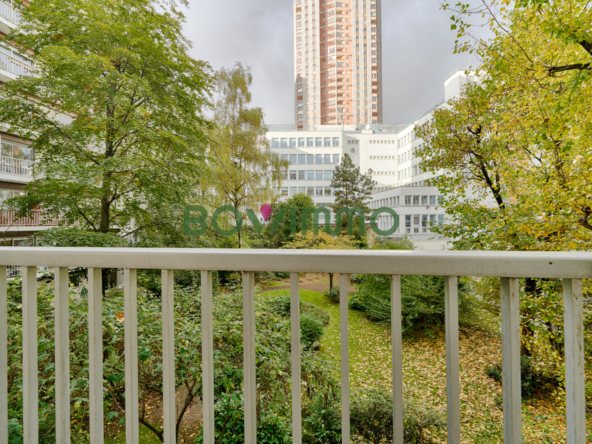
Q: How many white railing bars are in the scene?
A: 14